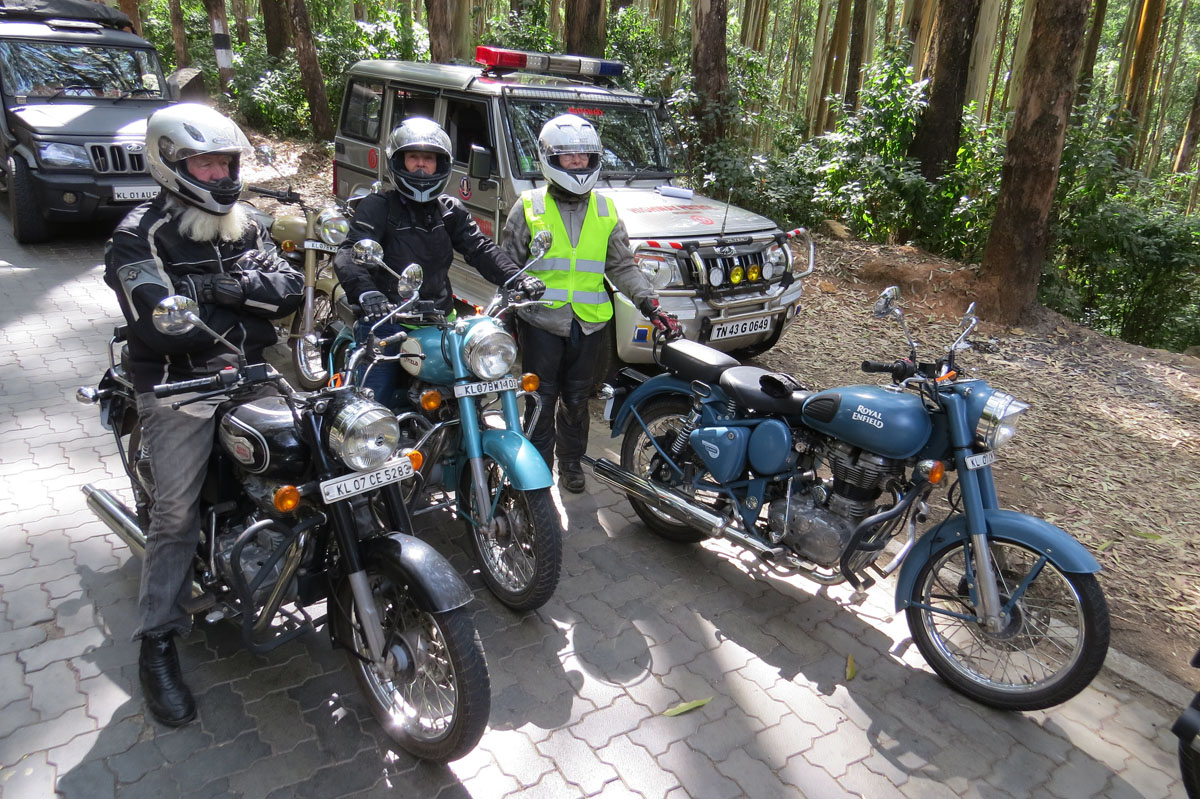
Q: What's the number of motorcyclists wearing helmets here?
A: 3